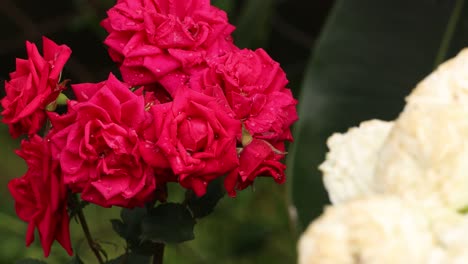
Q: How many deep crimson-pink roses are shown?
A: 7